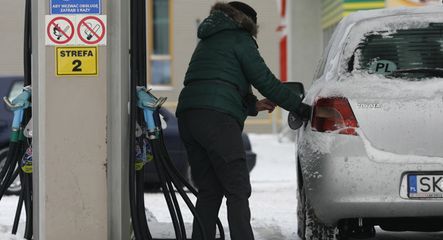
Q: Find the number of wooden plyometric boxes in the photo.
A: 0